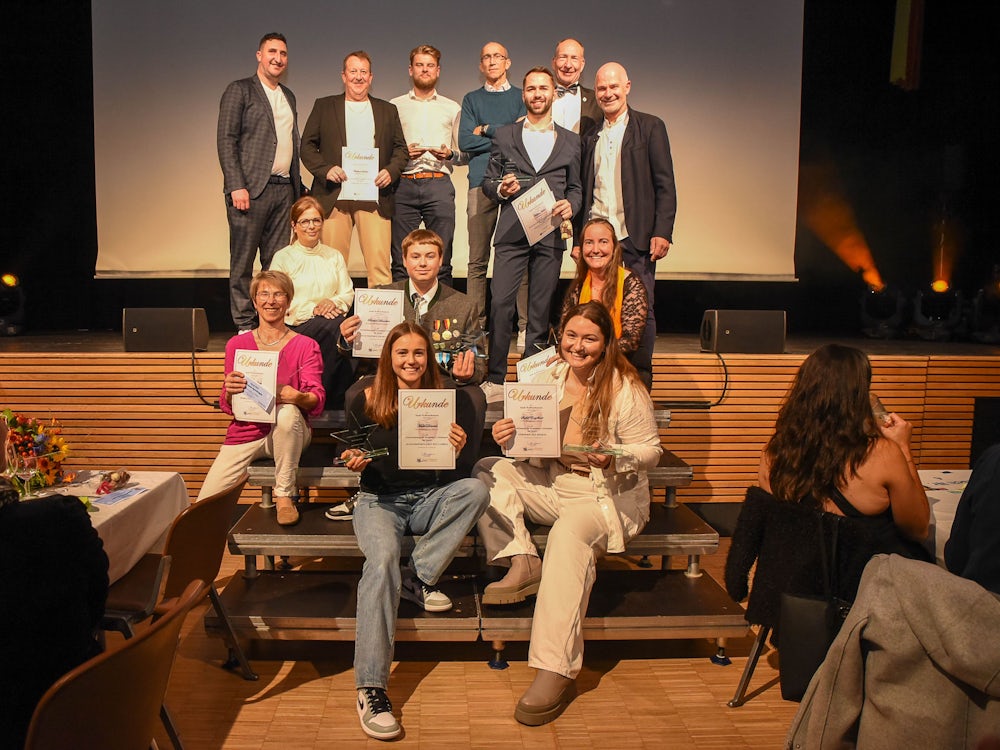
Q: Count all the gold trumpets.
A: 0